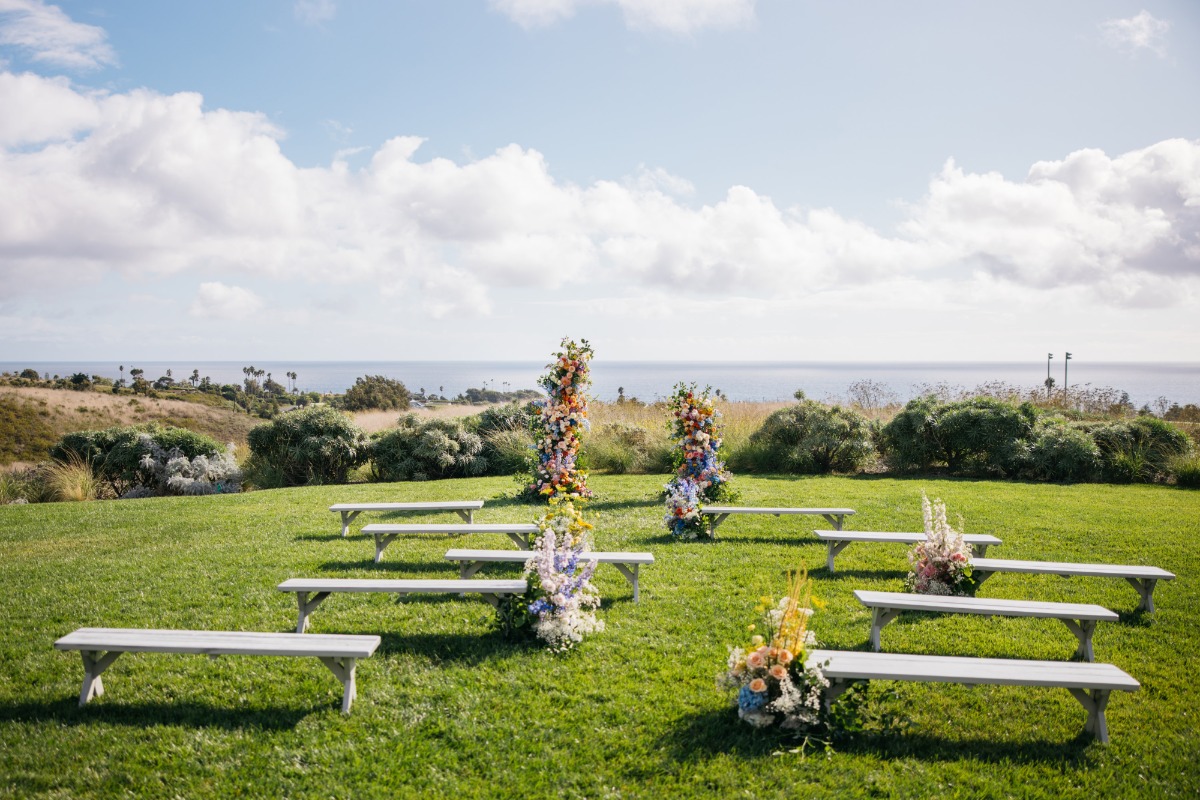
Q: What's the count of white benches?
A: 10